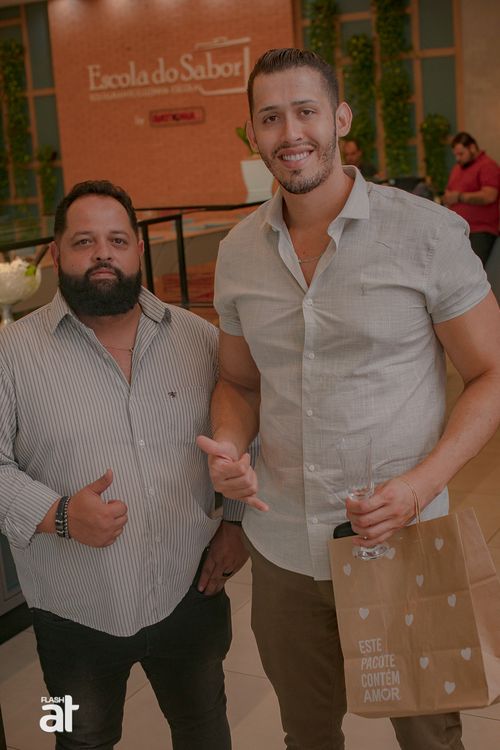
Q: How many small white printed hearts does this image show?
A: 10